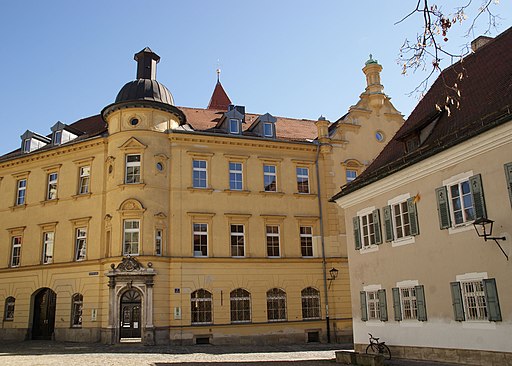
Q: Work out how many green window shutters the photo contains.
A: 13